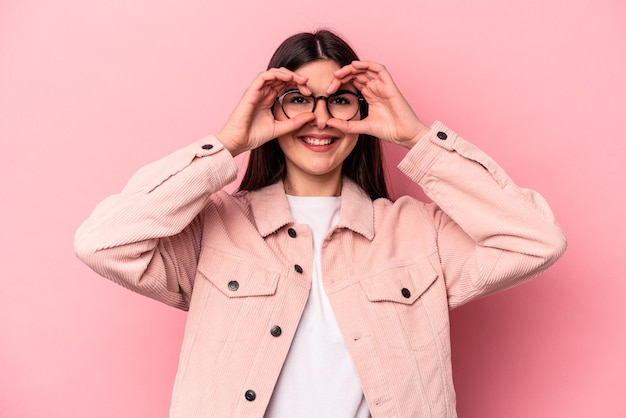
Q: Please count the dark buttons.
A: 8